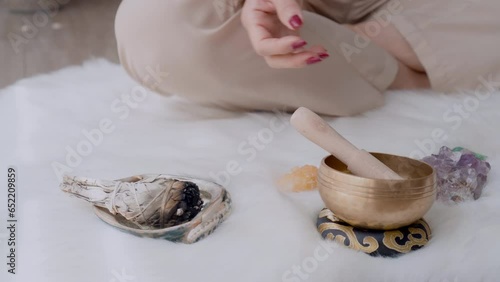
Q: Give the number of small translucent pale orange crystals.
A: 1